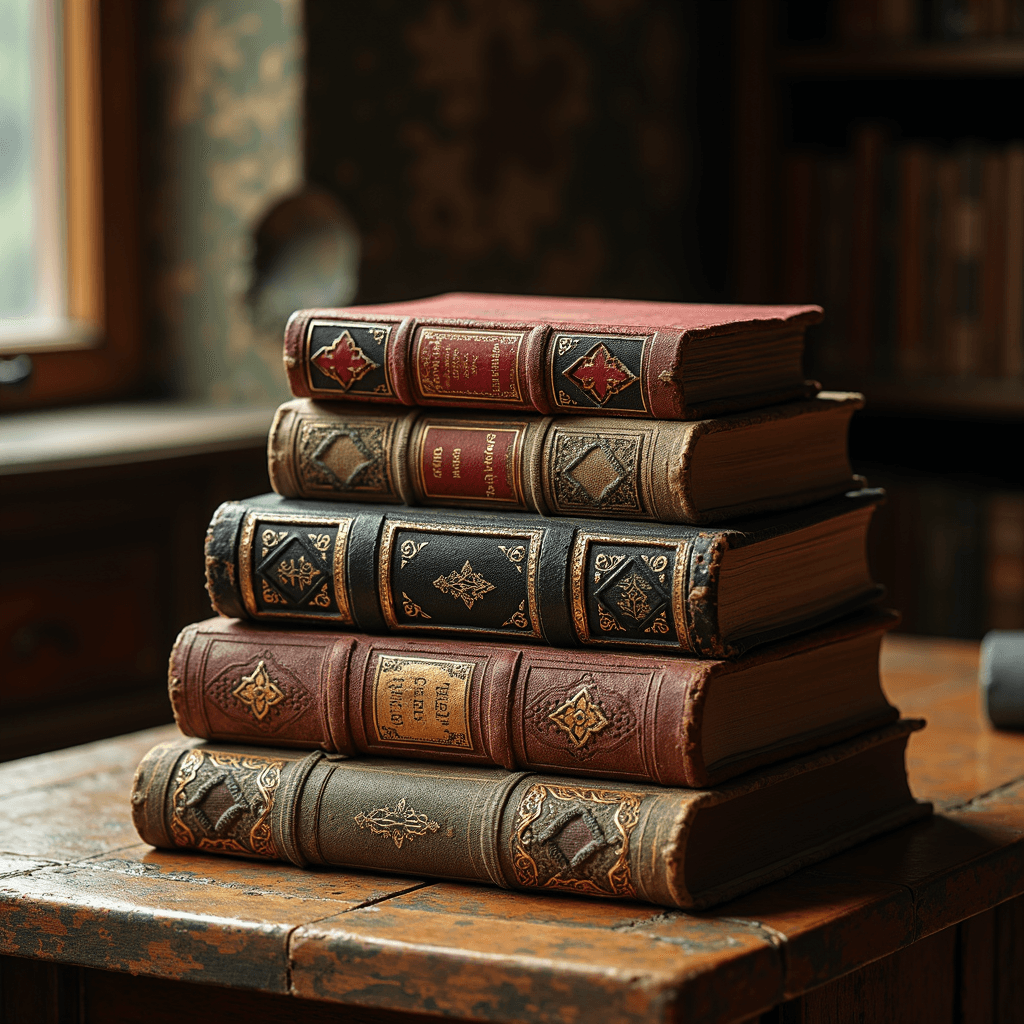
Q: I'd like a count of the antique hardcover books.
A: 5